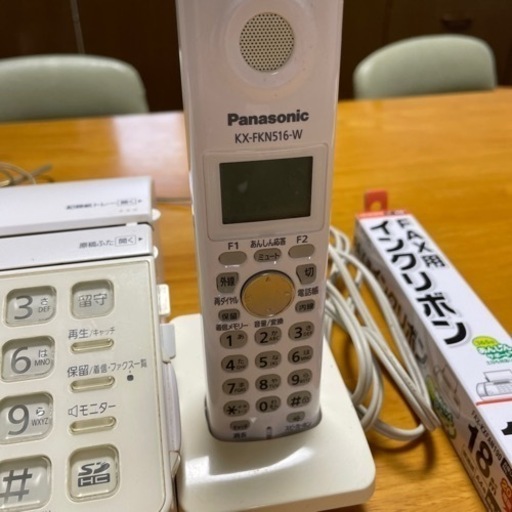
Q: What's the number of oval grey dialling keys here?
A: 12